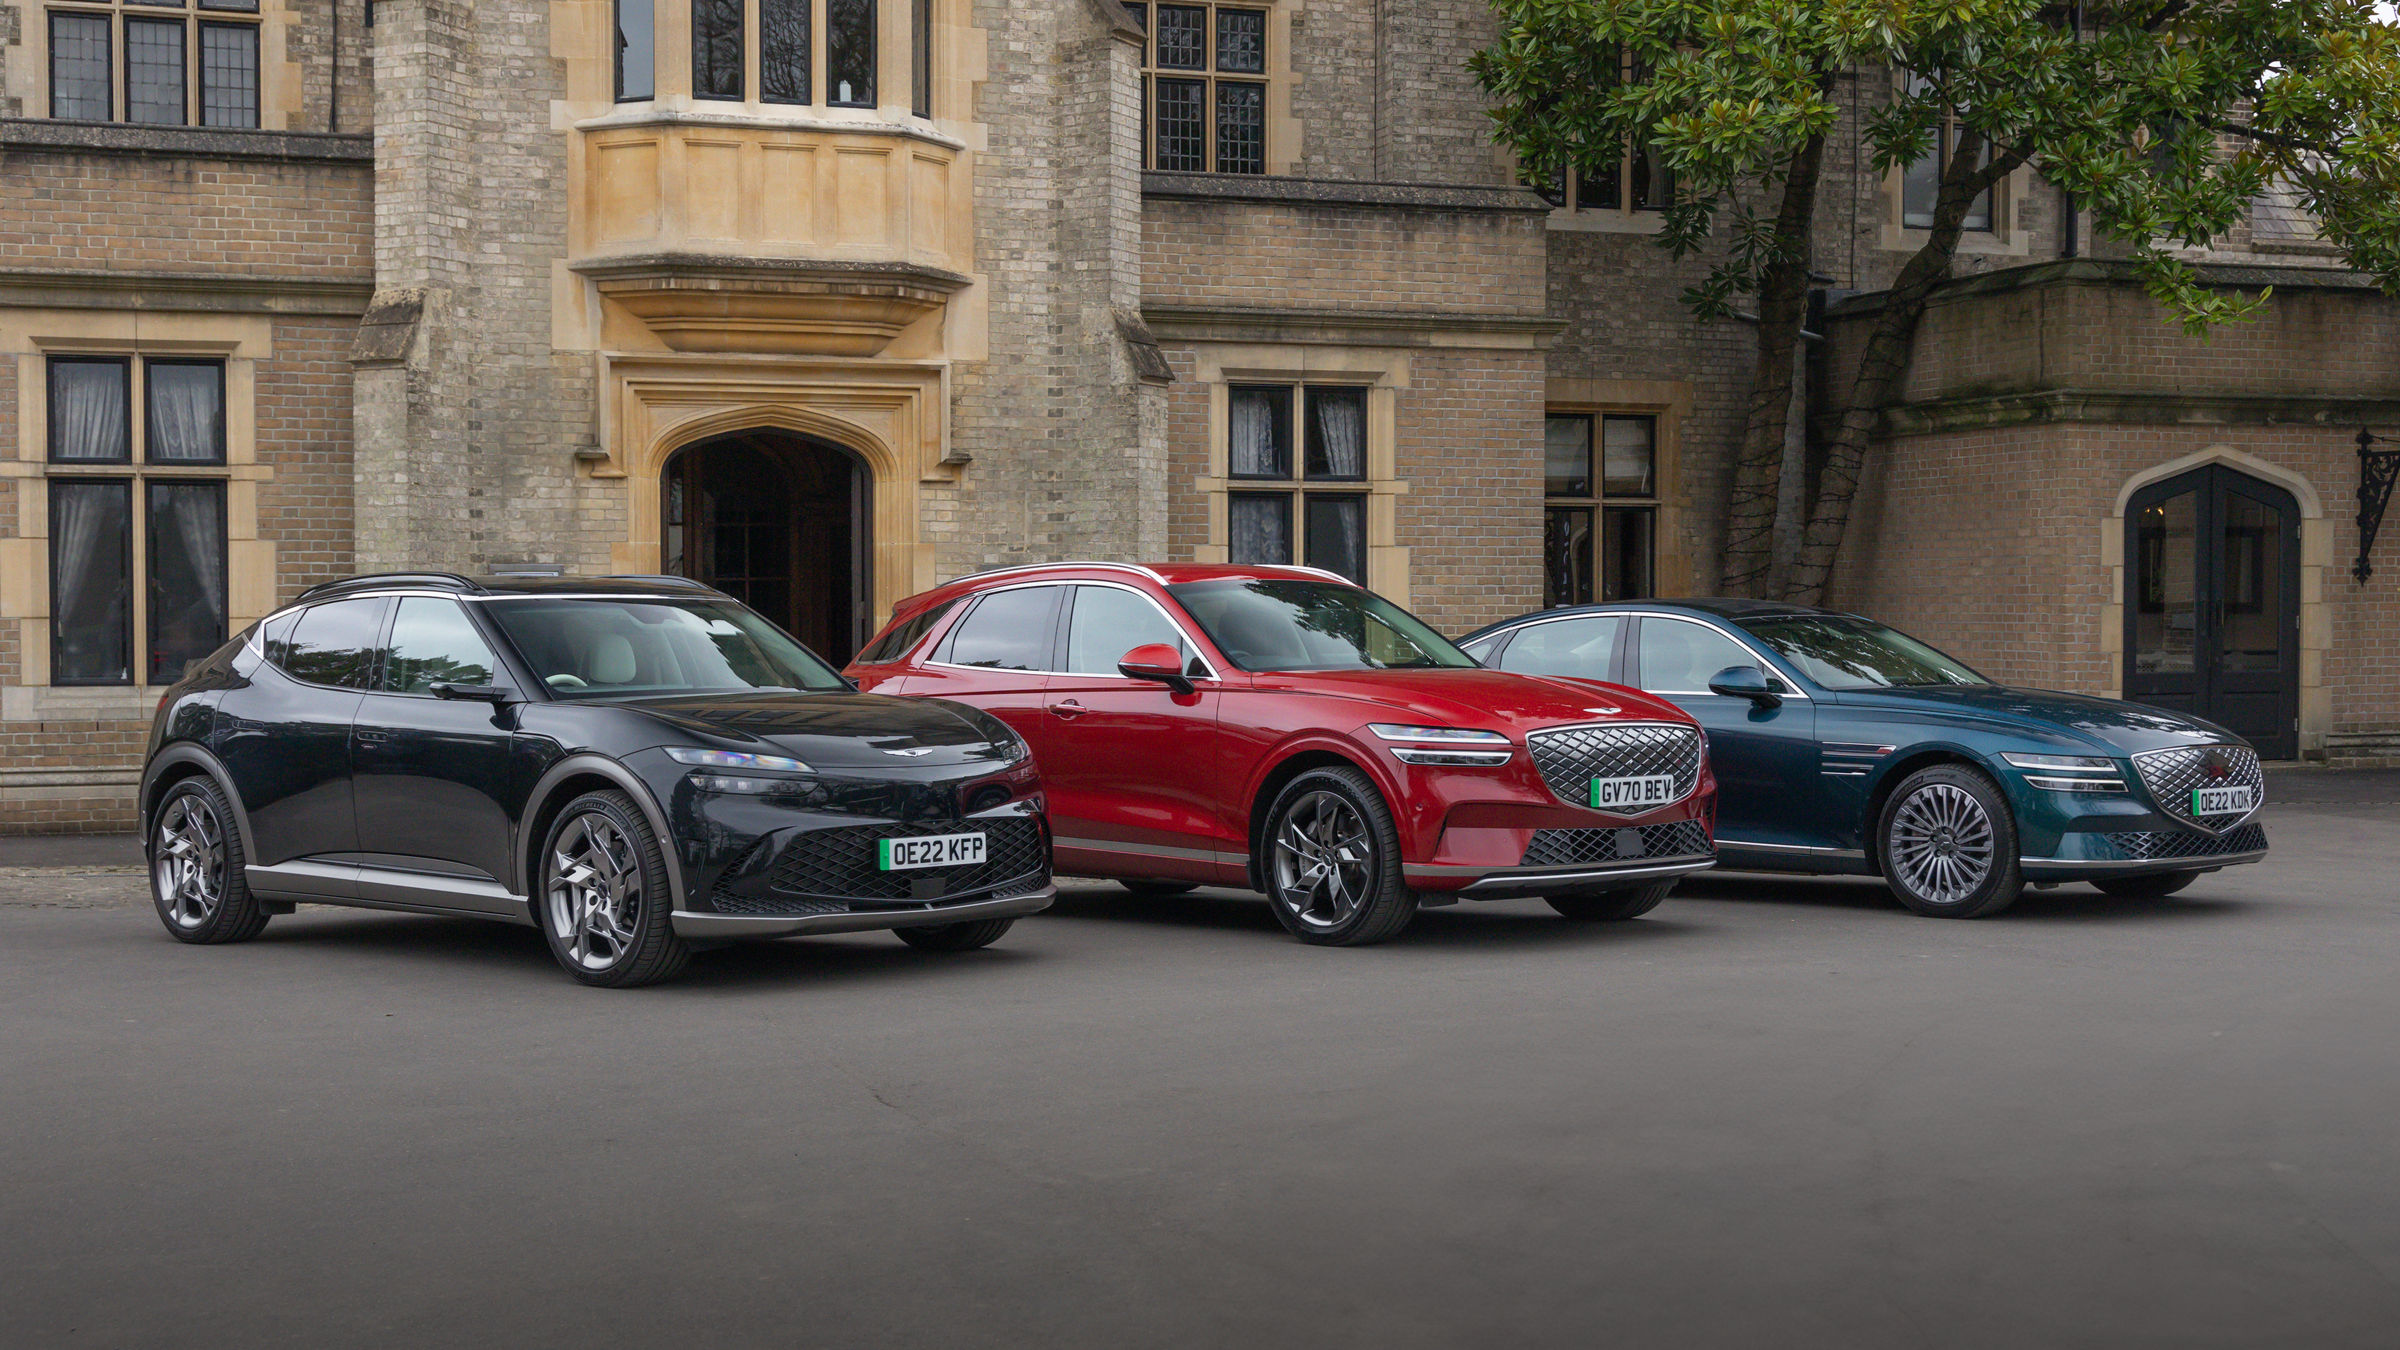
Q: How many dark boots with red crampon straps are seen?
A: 0